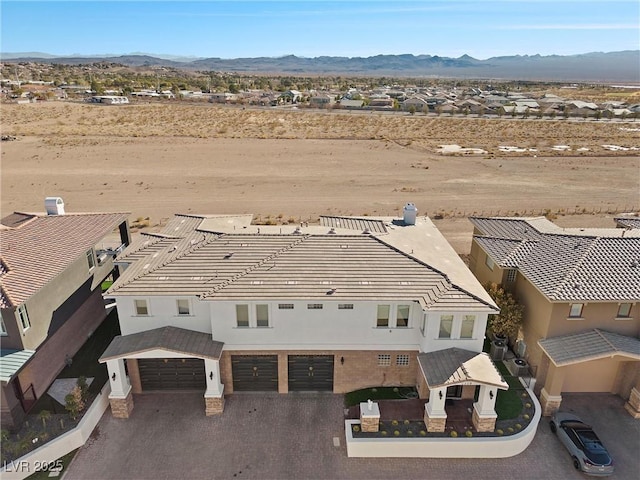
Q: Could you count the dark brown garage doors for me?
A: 3